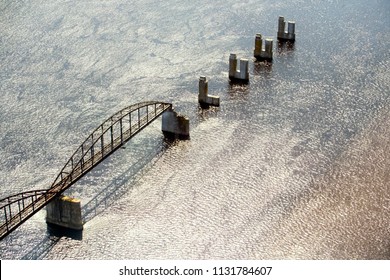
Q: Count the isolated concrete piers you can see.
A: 4